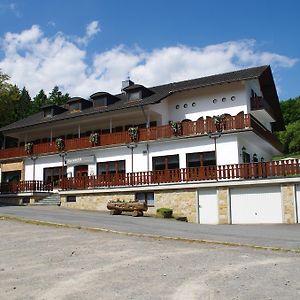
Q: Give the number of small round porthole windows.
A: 6